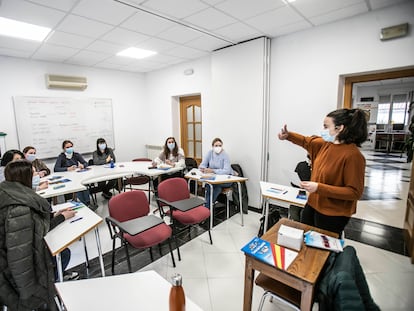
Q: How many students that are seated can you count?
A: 7